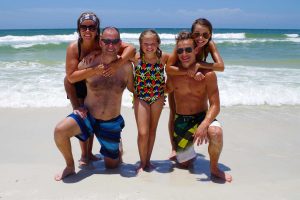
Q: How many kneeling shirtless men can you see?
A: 2